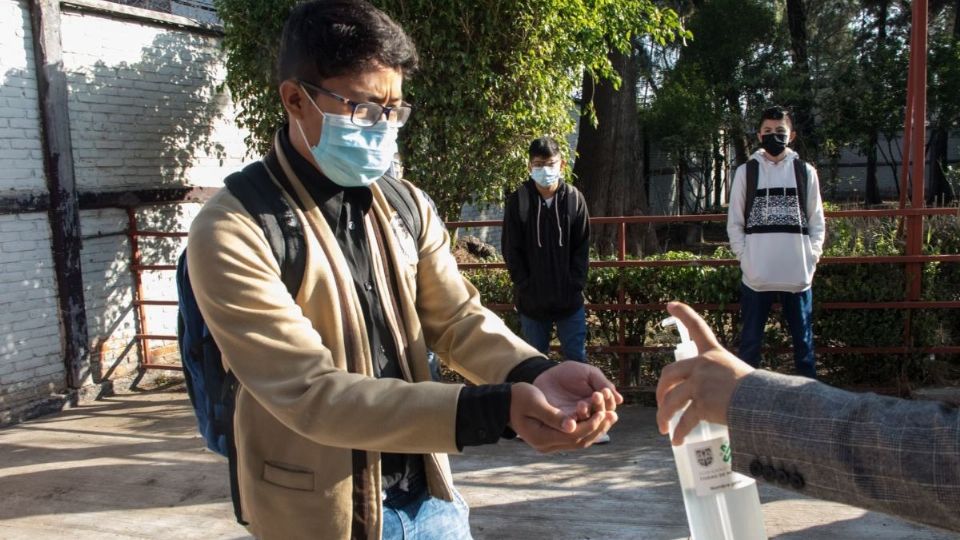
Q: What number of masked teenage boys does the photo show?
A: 3